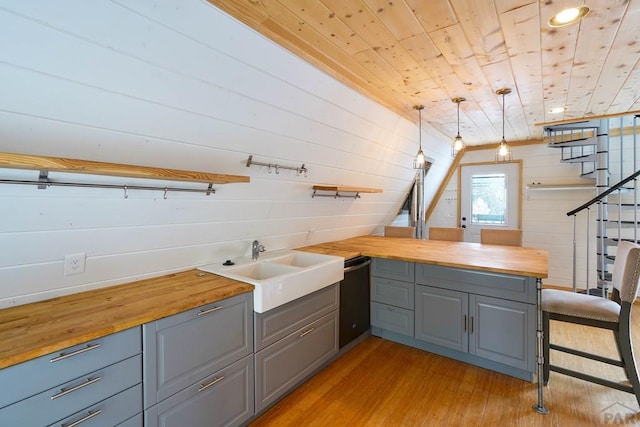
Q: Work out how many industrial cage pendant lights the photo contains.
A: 3